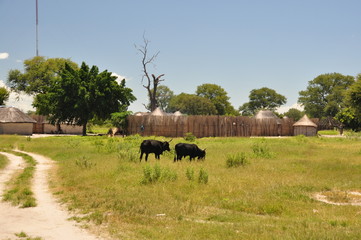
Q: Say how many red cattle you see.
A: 0